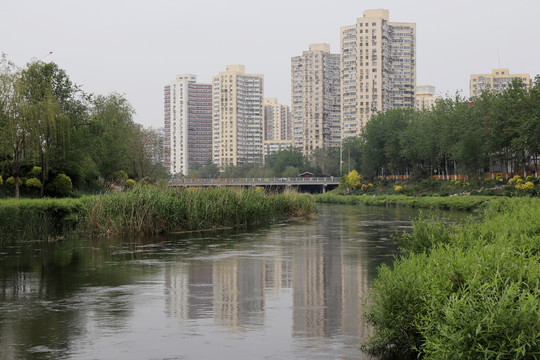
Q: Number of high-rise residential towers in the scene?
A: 7